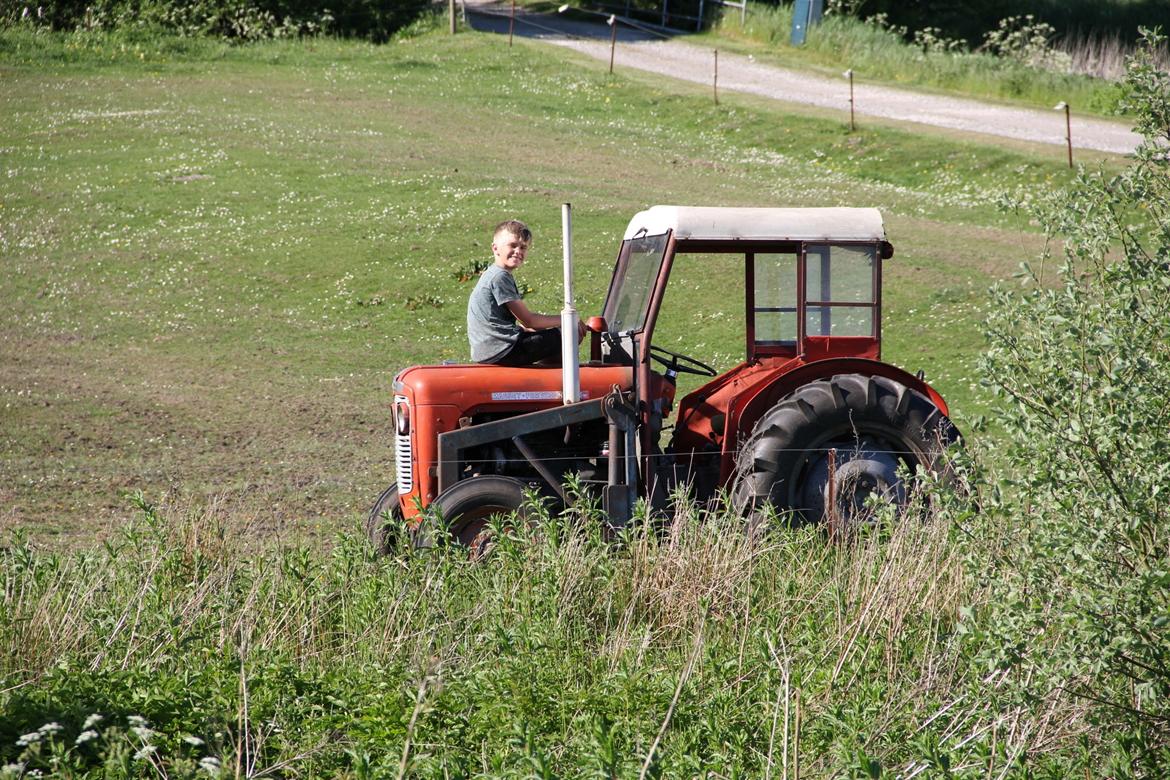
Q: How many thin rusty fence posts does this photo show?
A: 6